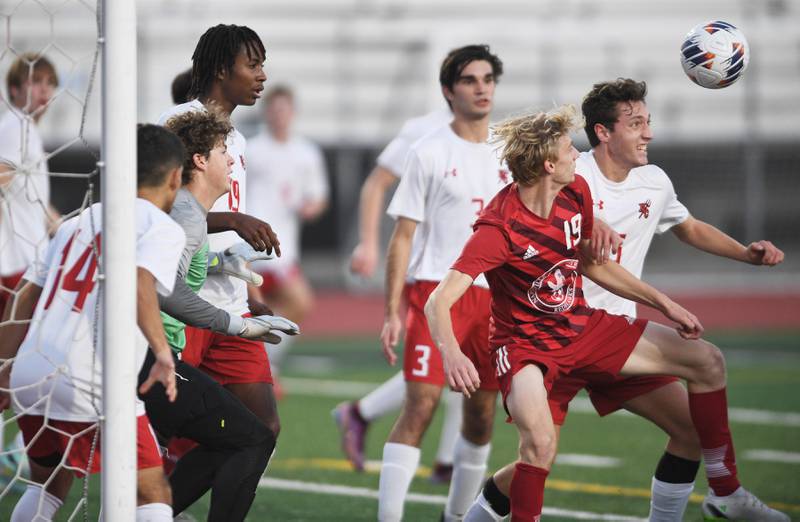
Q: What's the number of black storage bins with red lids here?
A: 0